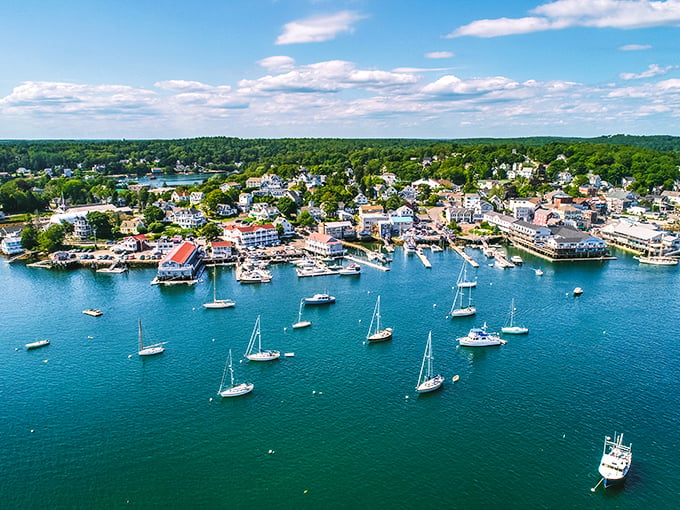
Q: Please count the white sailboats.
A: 10